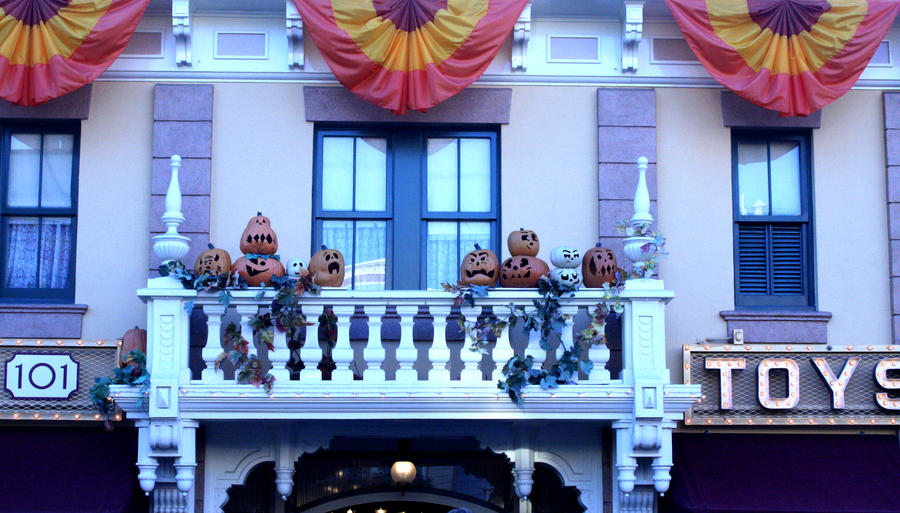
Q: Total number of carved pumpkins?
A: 11